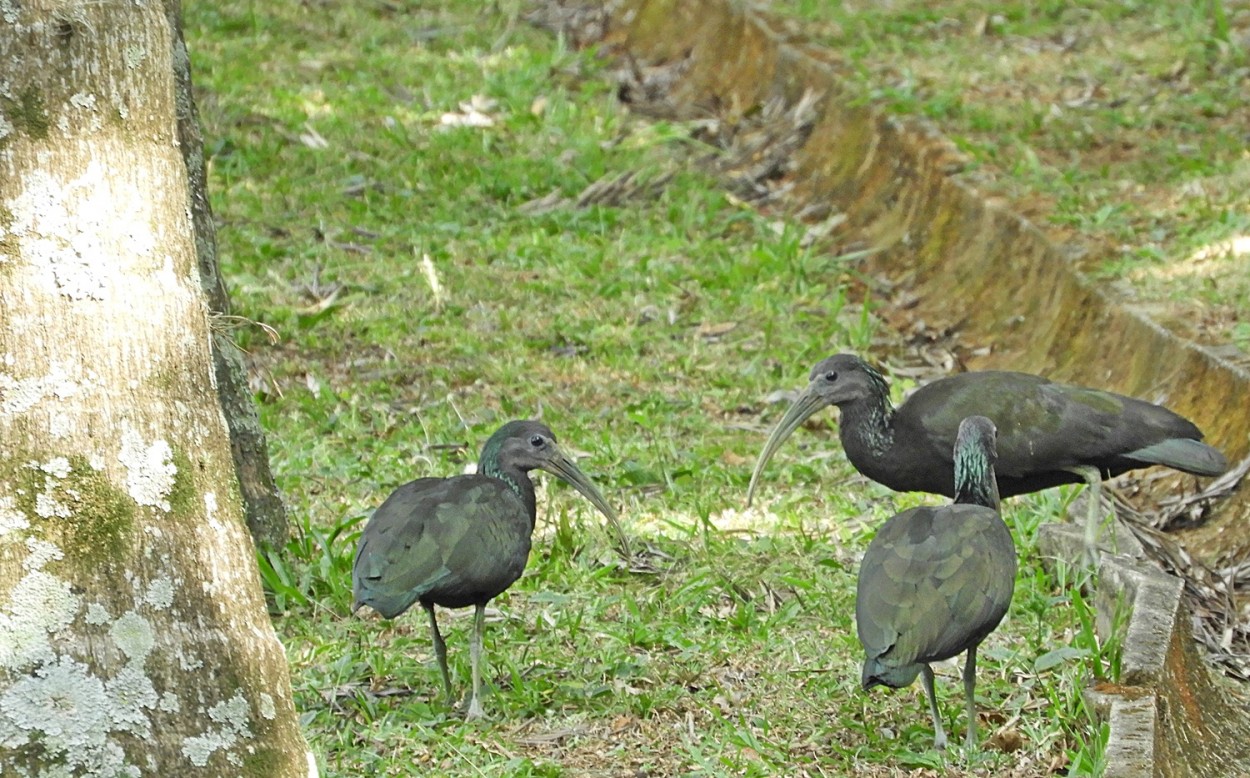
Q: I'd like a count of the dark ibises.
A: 3